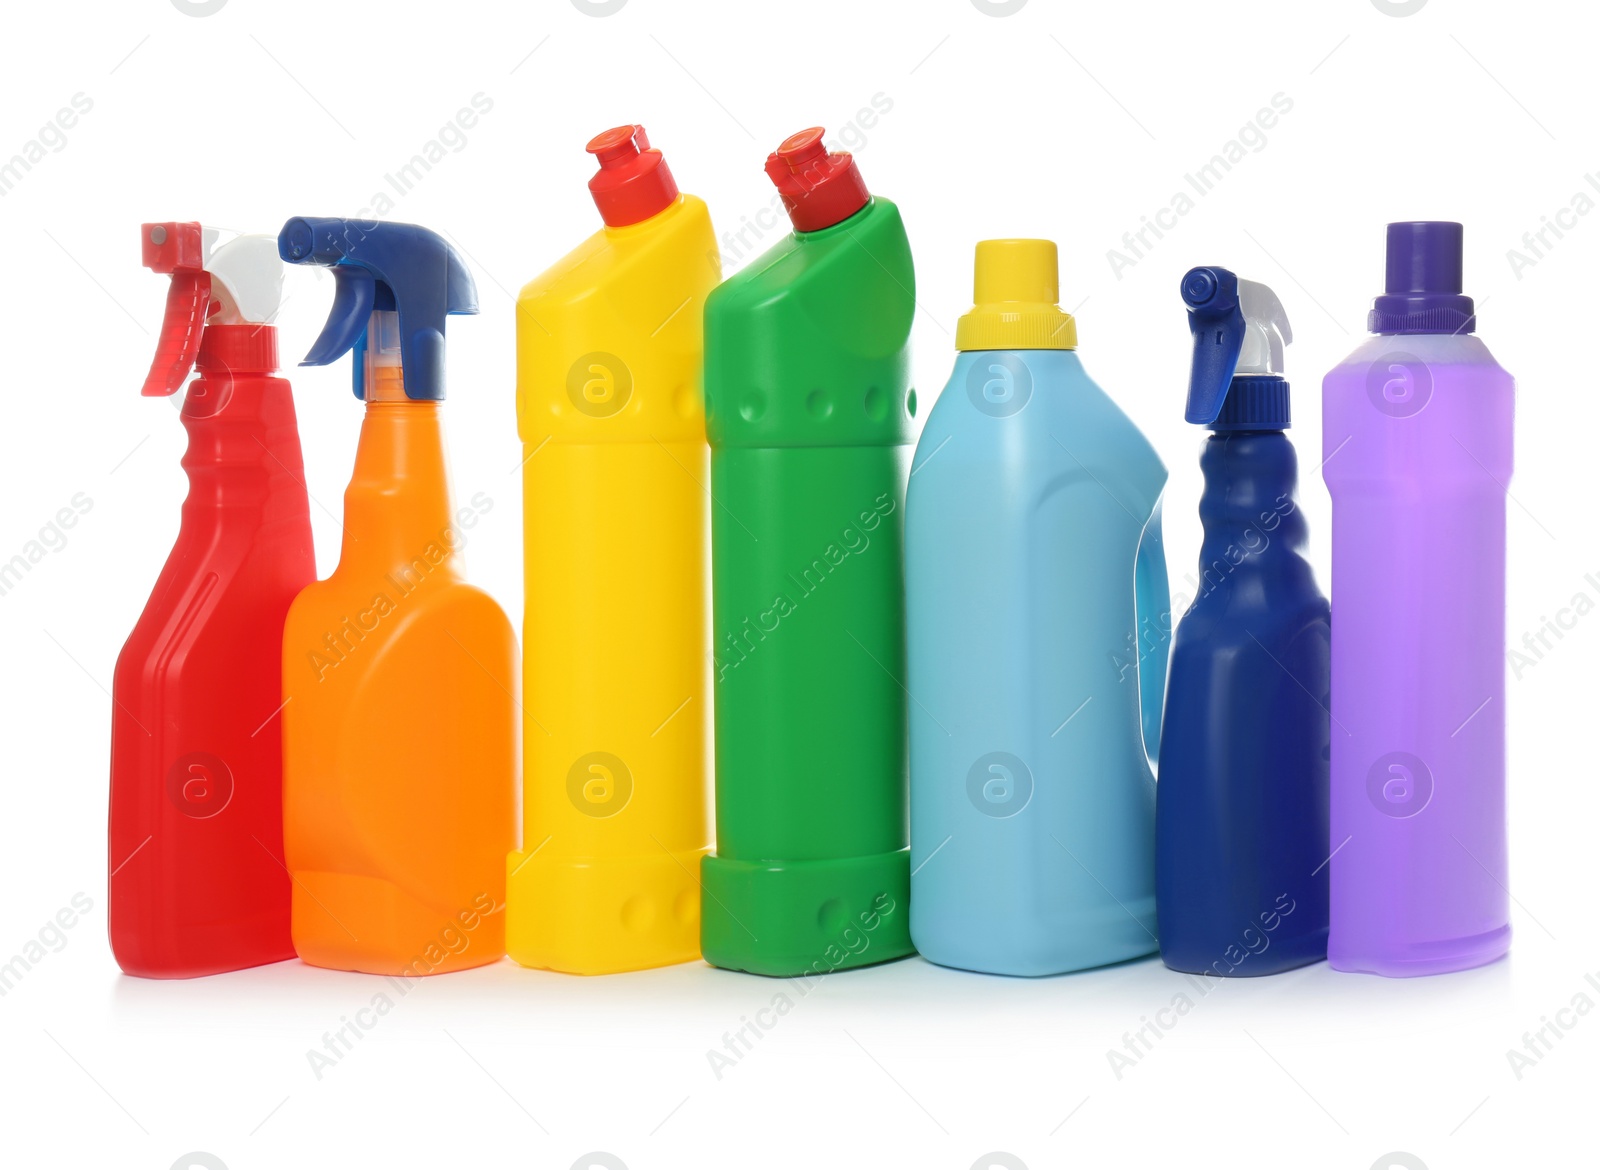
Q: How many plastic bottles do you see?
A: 7